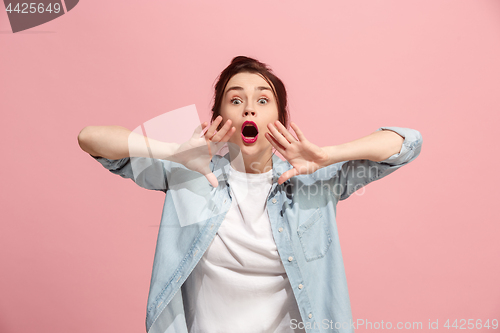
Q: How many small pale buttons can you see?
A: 5